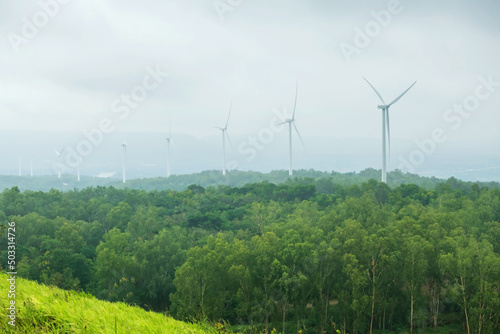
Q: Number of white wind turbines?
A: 9